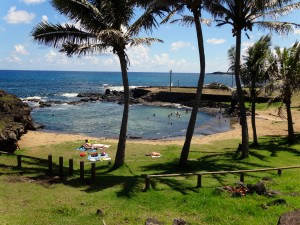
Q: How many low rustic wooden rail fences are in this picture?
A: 2